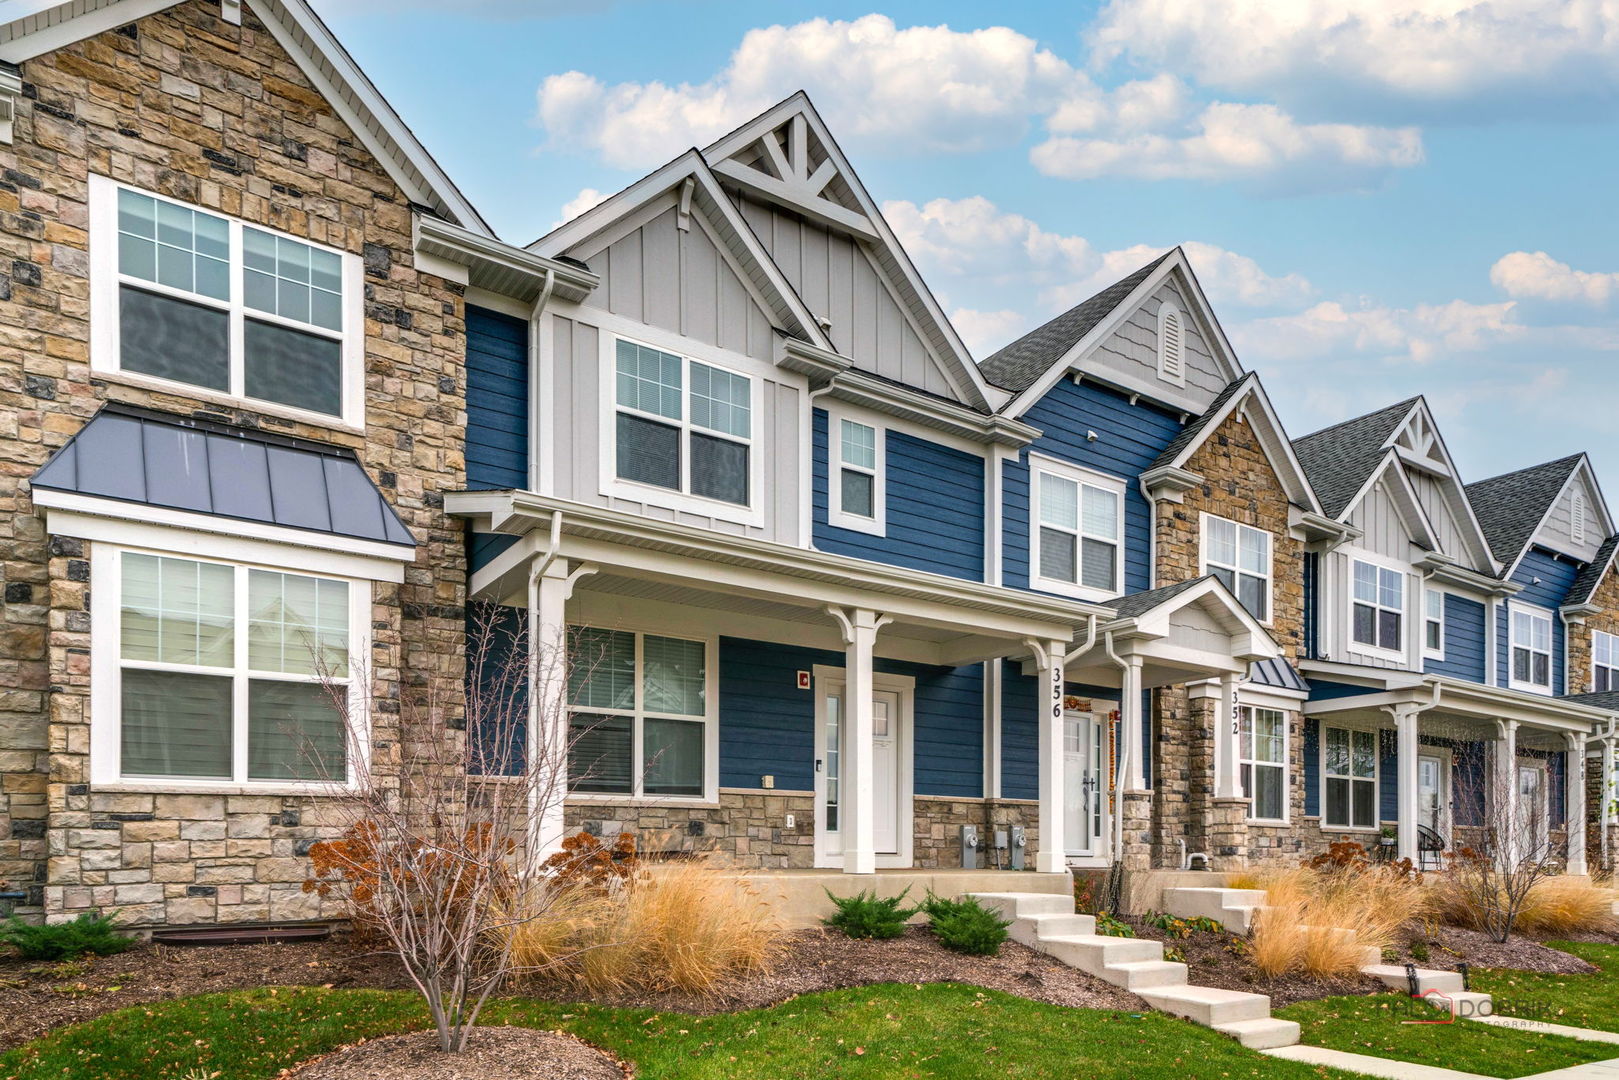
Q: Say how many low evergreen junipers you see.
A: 3